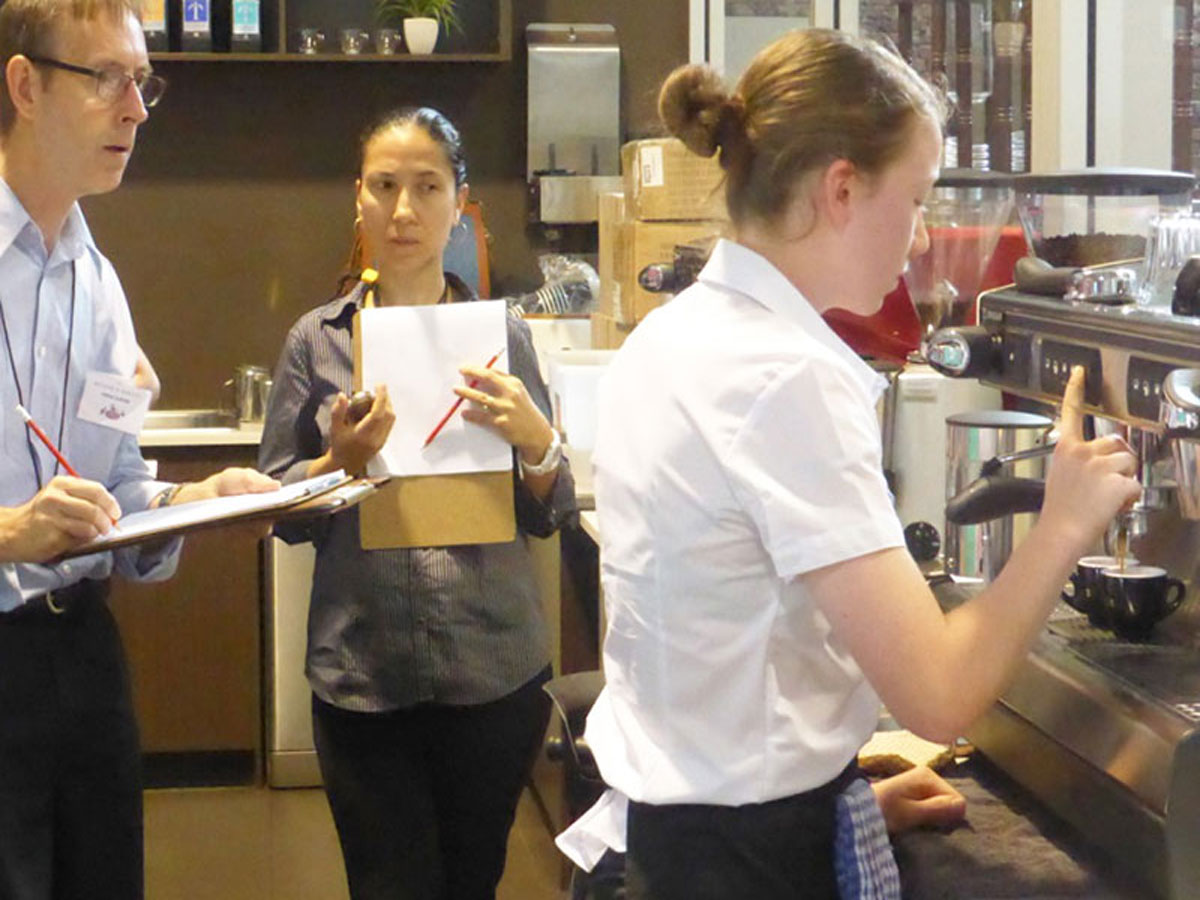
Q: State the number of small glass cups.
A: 3